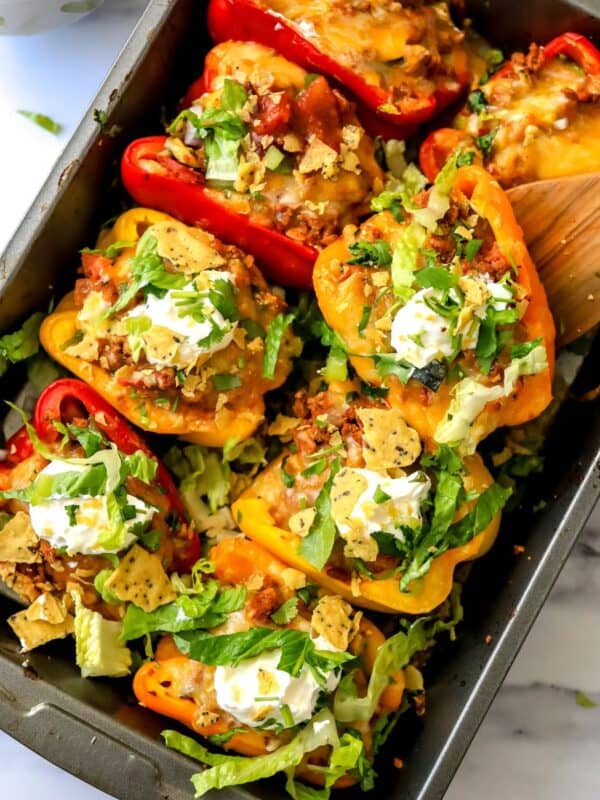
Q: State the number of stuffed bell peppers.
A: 8